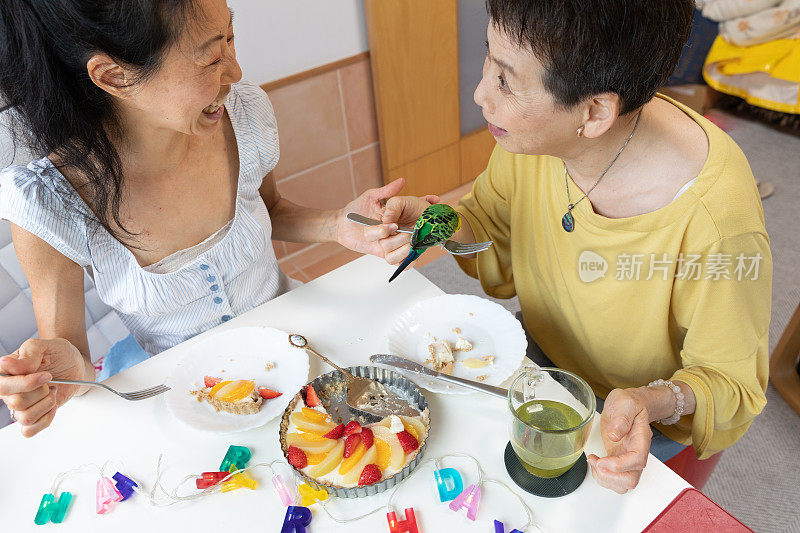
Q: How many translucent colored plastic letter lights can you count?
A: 13